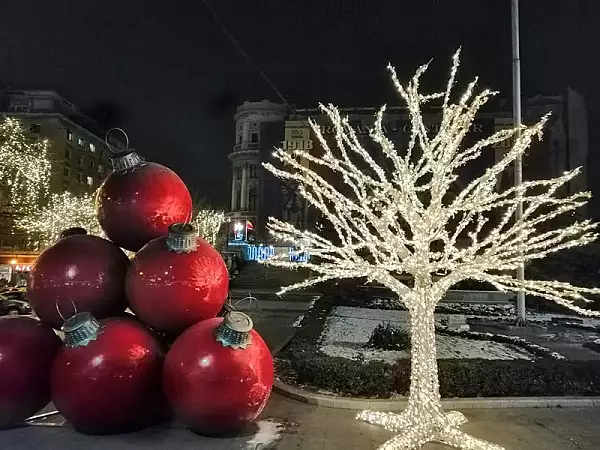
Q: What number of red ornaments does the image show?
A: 6